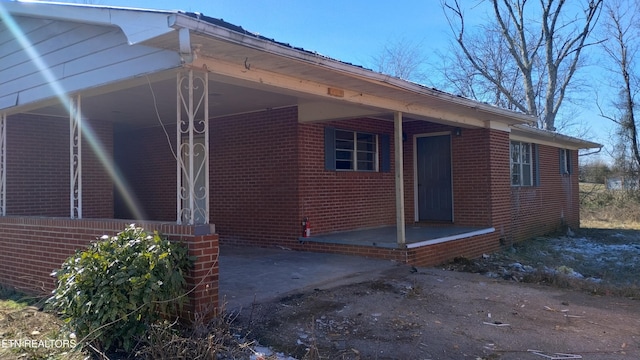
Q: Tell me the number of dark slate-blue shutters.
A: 5